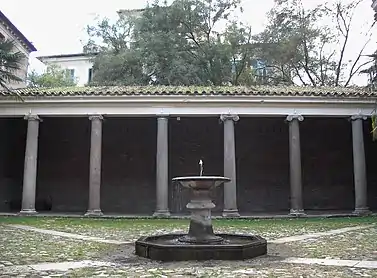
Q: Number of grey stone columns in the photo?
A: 6